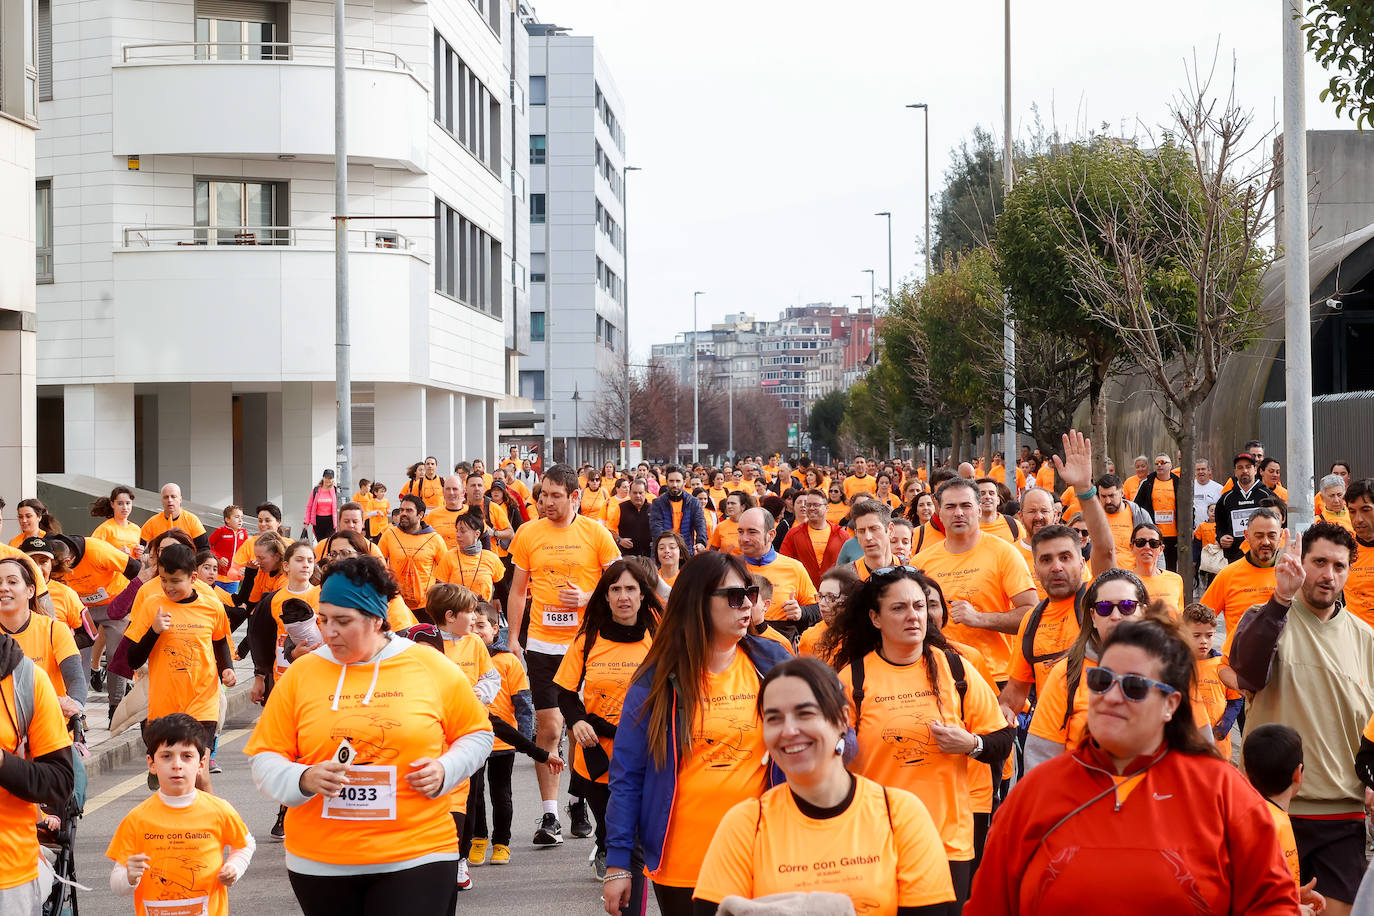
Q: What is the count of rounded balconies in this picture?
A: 2